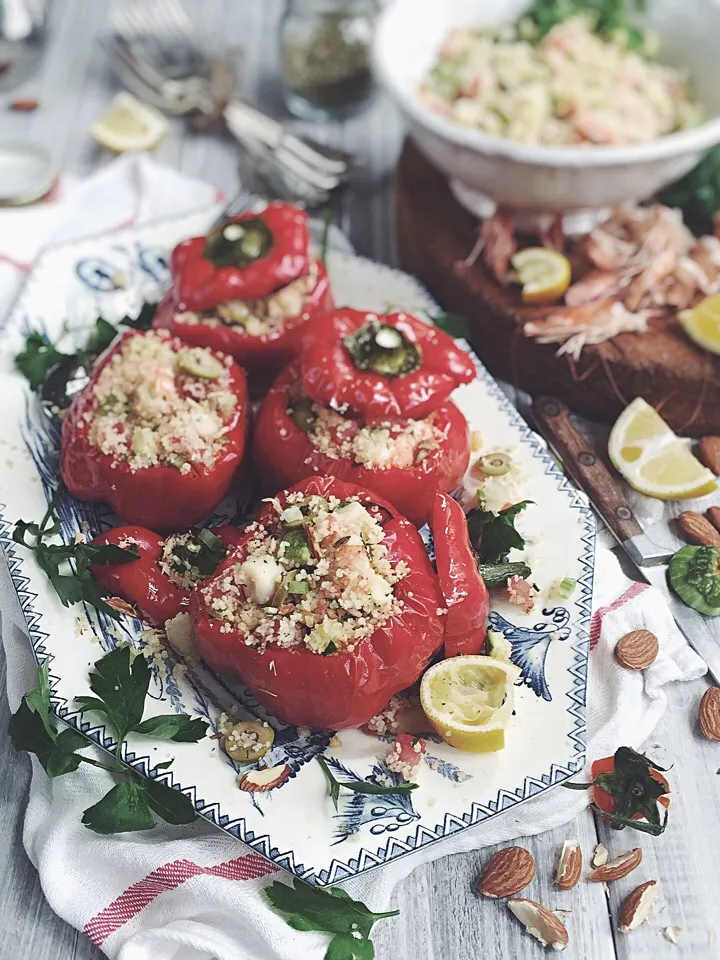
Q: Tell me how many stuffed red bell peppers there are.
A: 4